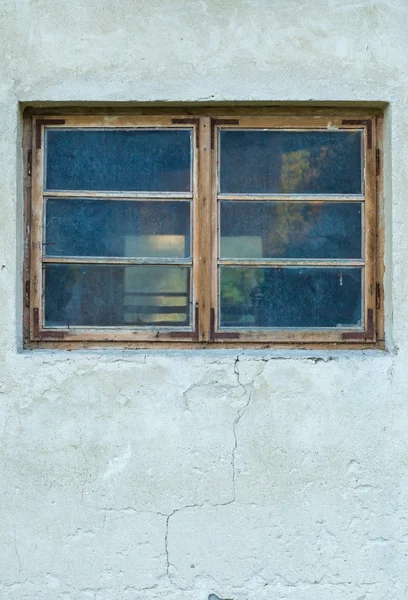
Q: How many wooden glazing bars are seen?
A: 4